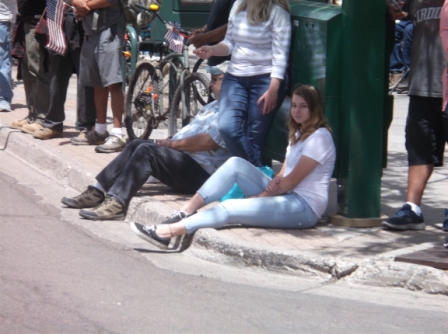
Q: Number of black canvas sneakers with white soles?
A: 2